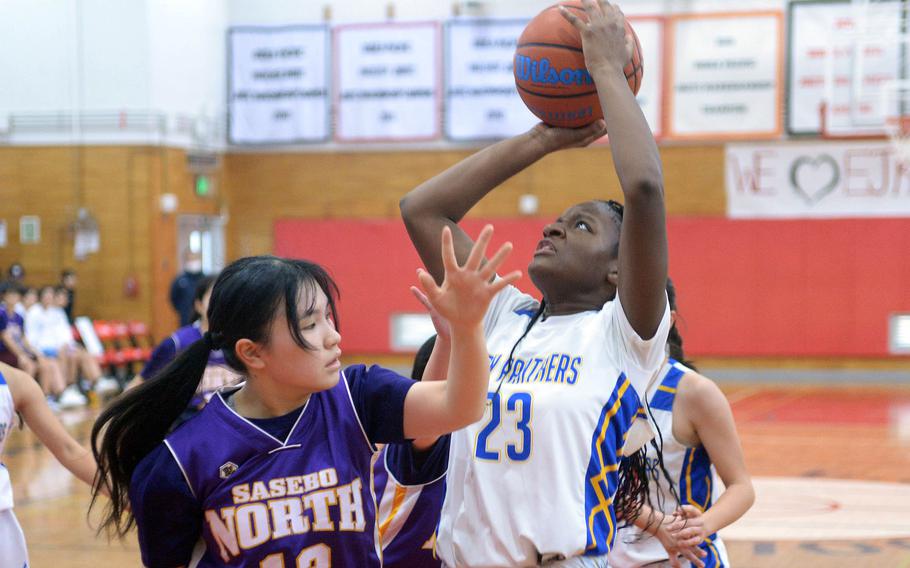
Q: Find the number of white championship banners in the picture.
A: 6